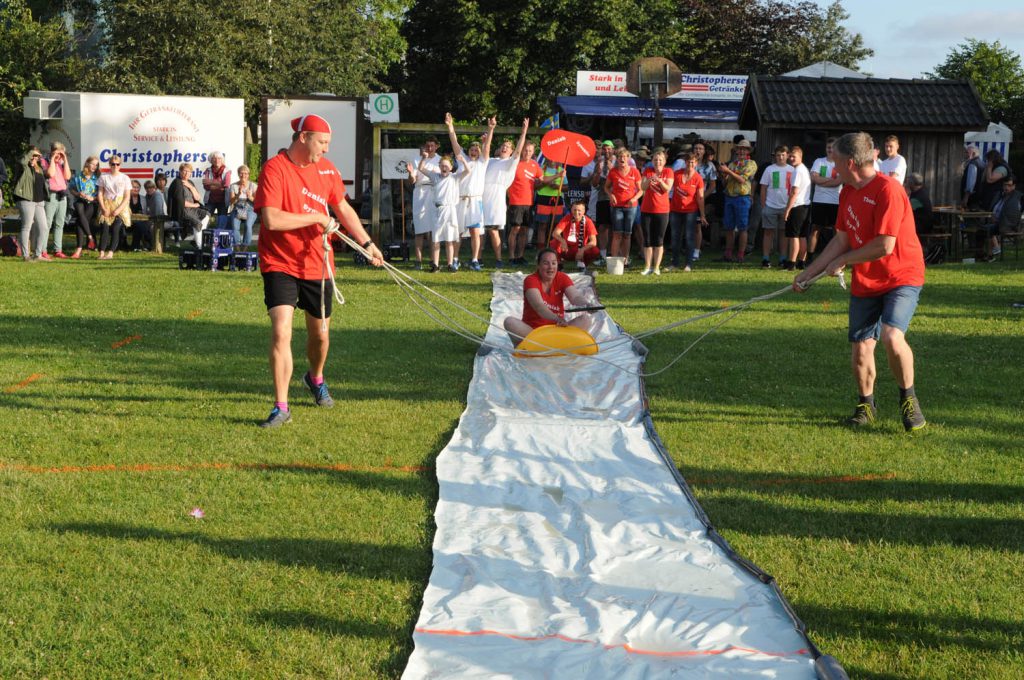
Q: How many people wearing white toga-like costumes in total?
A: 4